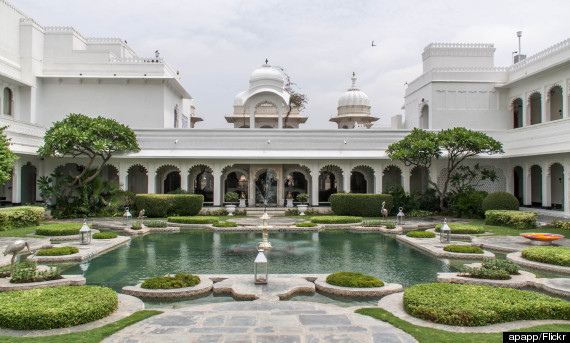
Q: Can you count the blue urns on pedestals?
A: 0